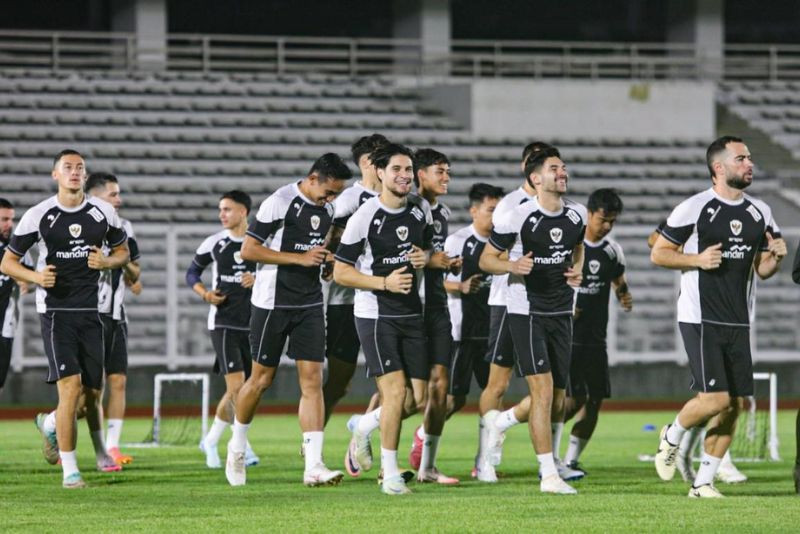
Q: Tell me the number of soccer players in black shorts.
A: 13